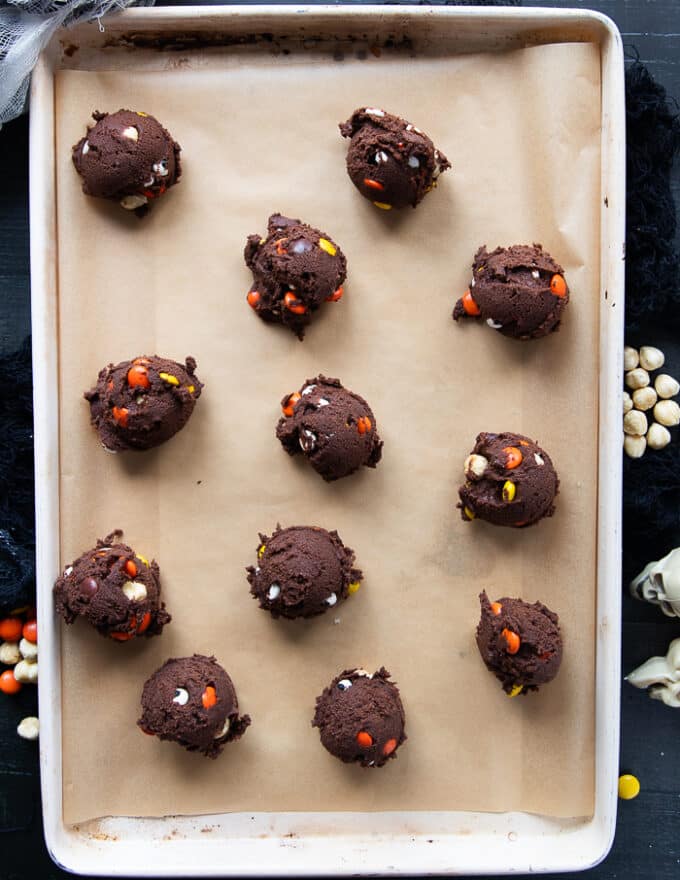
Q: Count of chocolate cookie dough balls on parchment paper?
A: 12